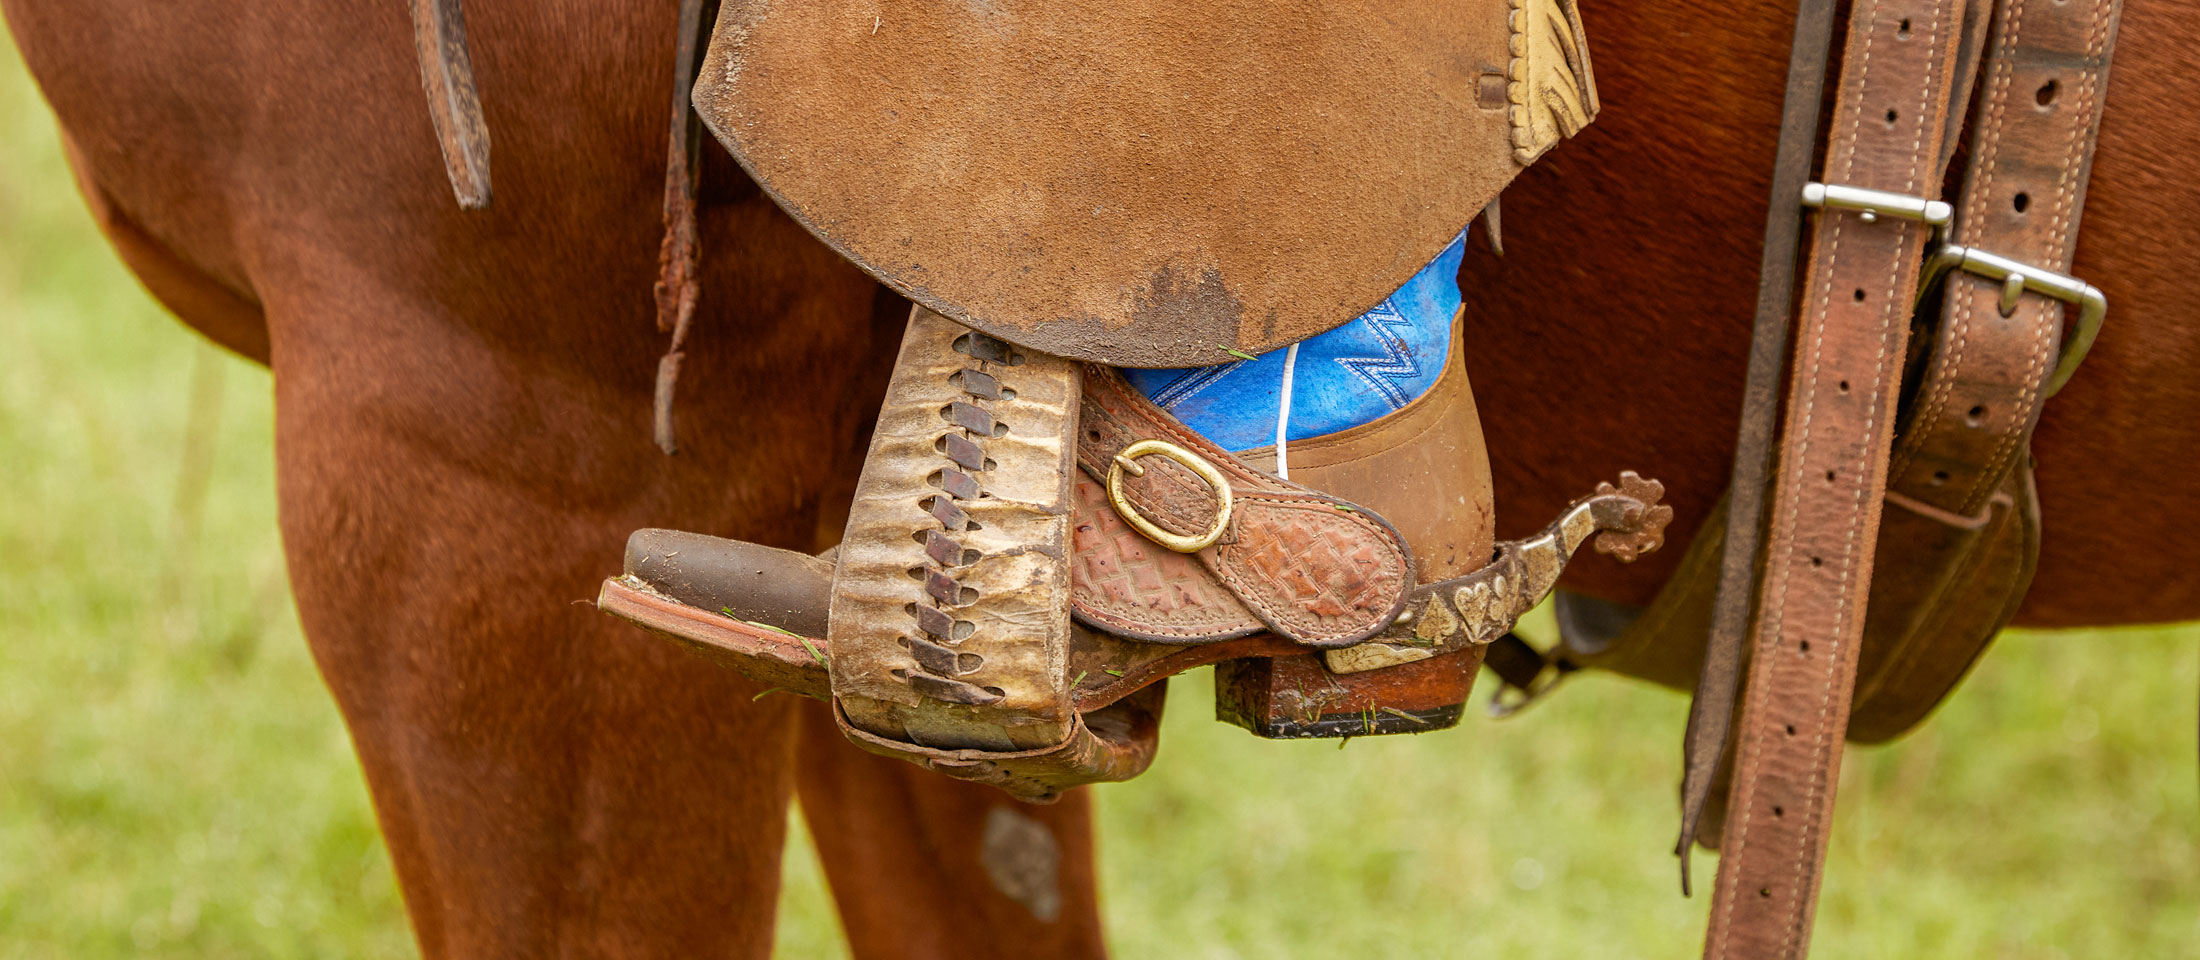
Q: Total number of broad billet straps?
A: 2